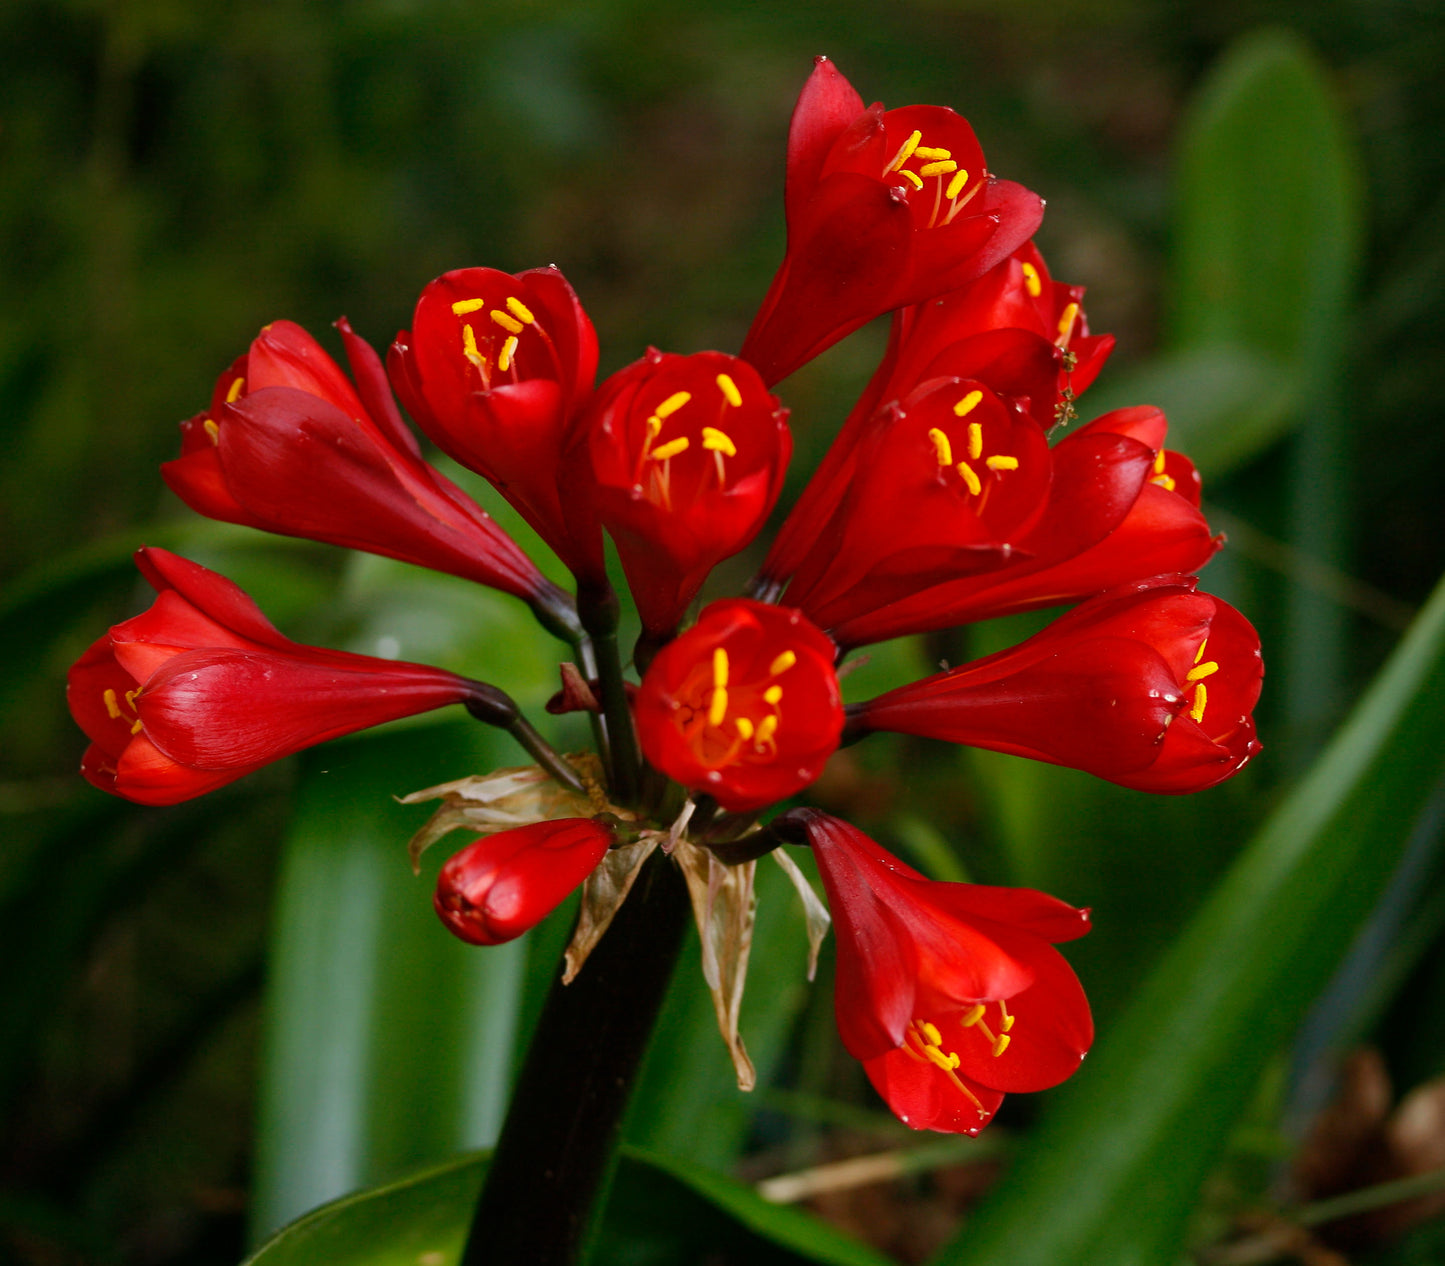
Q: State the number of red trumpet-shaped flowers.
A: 11